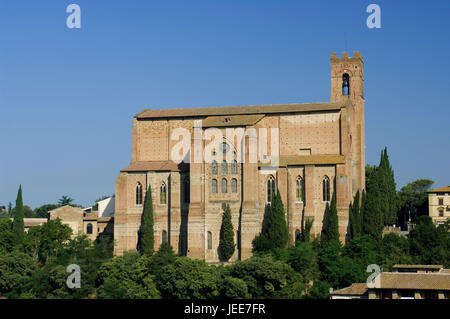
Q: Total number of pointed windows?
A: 5